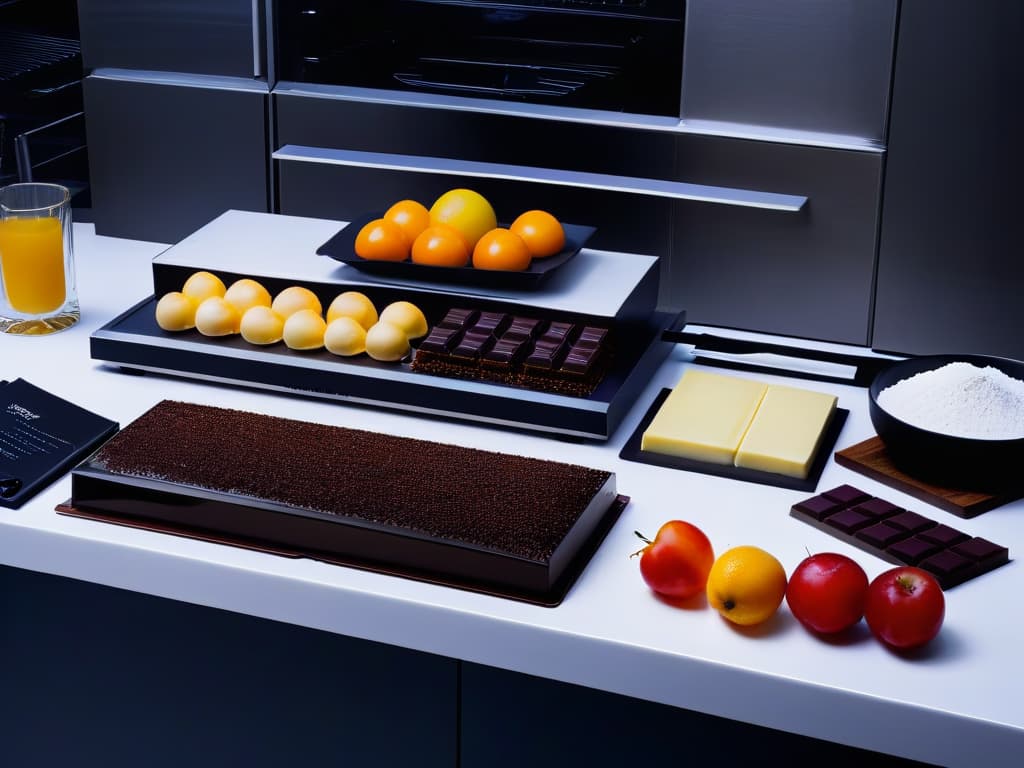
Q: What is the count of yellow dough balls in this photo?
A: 11